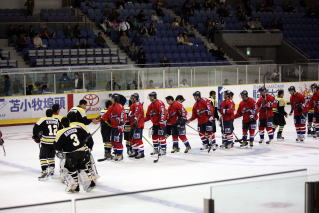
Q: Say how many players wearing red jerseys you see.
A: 10